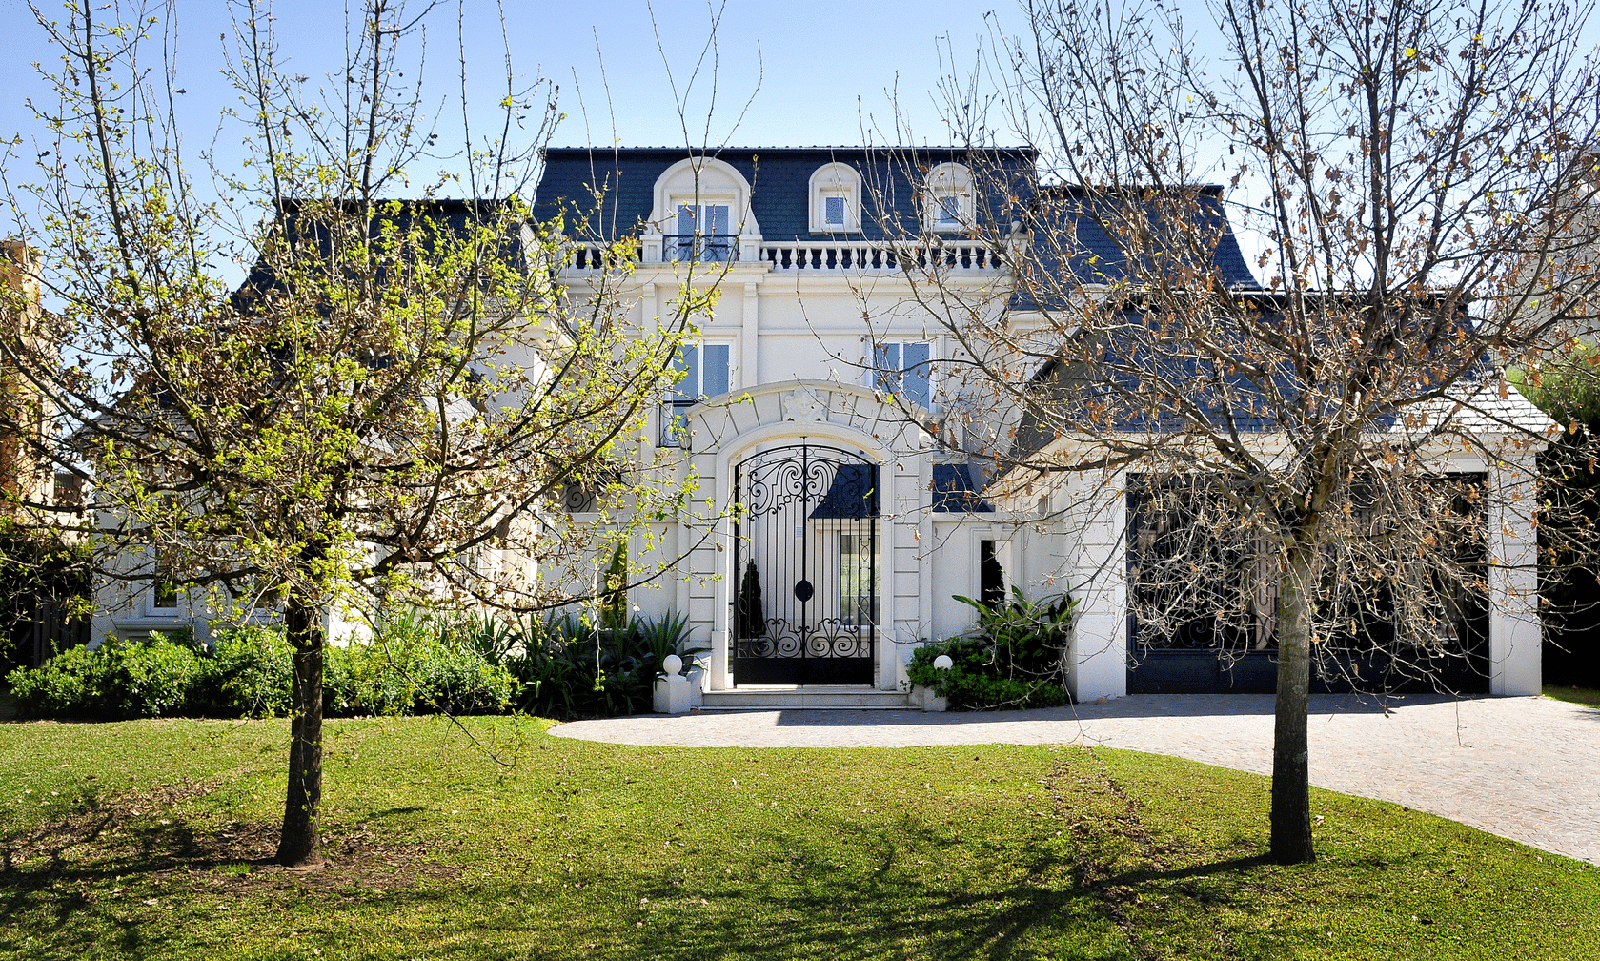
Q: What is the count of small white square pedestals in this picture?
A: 2